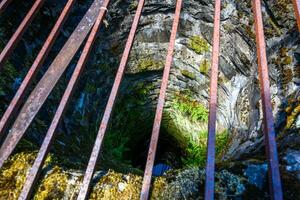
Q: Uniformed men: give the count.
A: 0